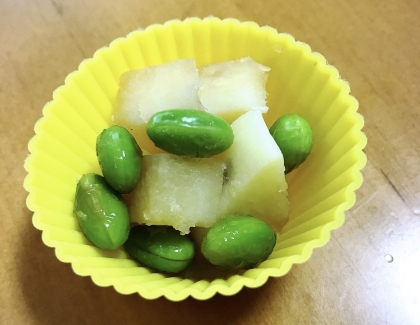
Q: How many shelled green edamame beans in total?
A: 6